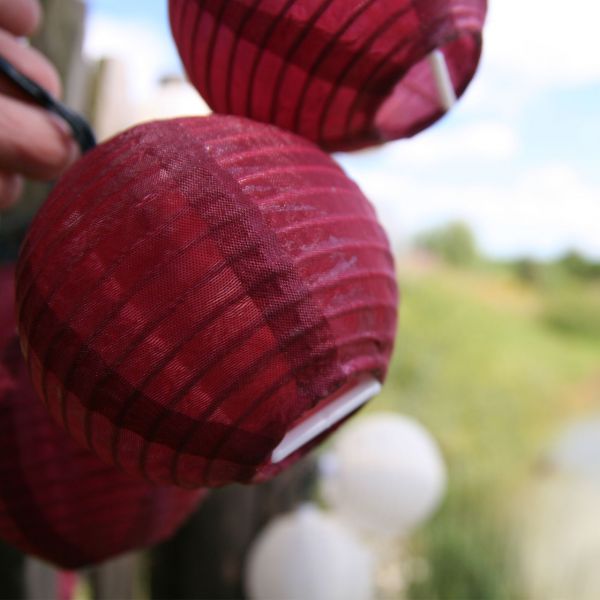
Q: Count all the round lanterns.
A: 5